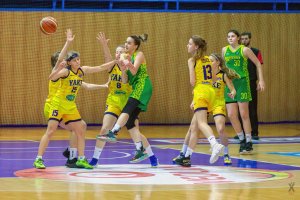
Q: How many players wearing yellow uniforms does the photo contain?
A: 5